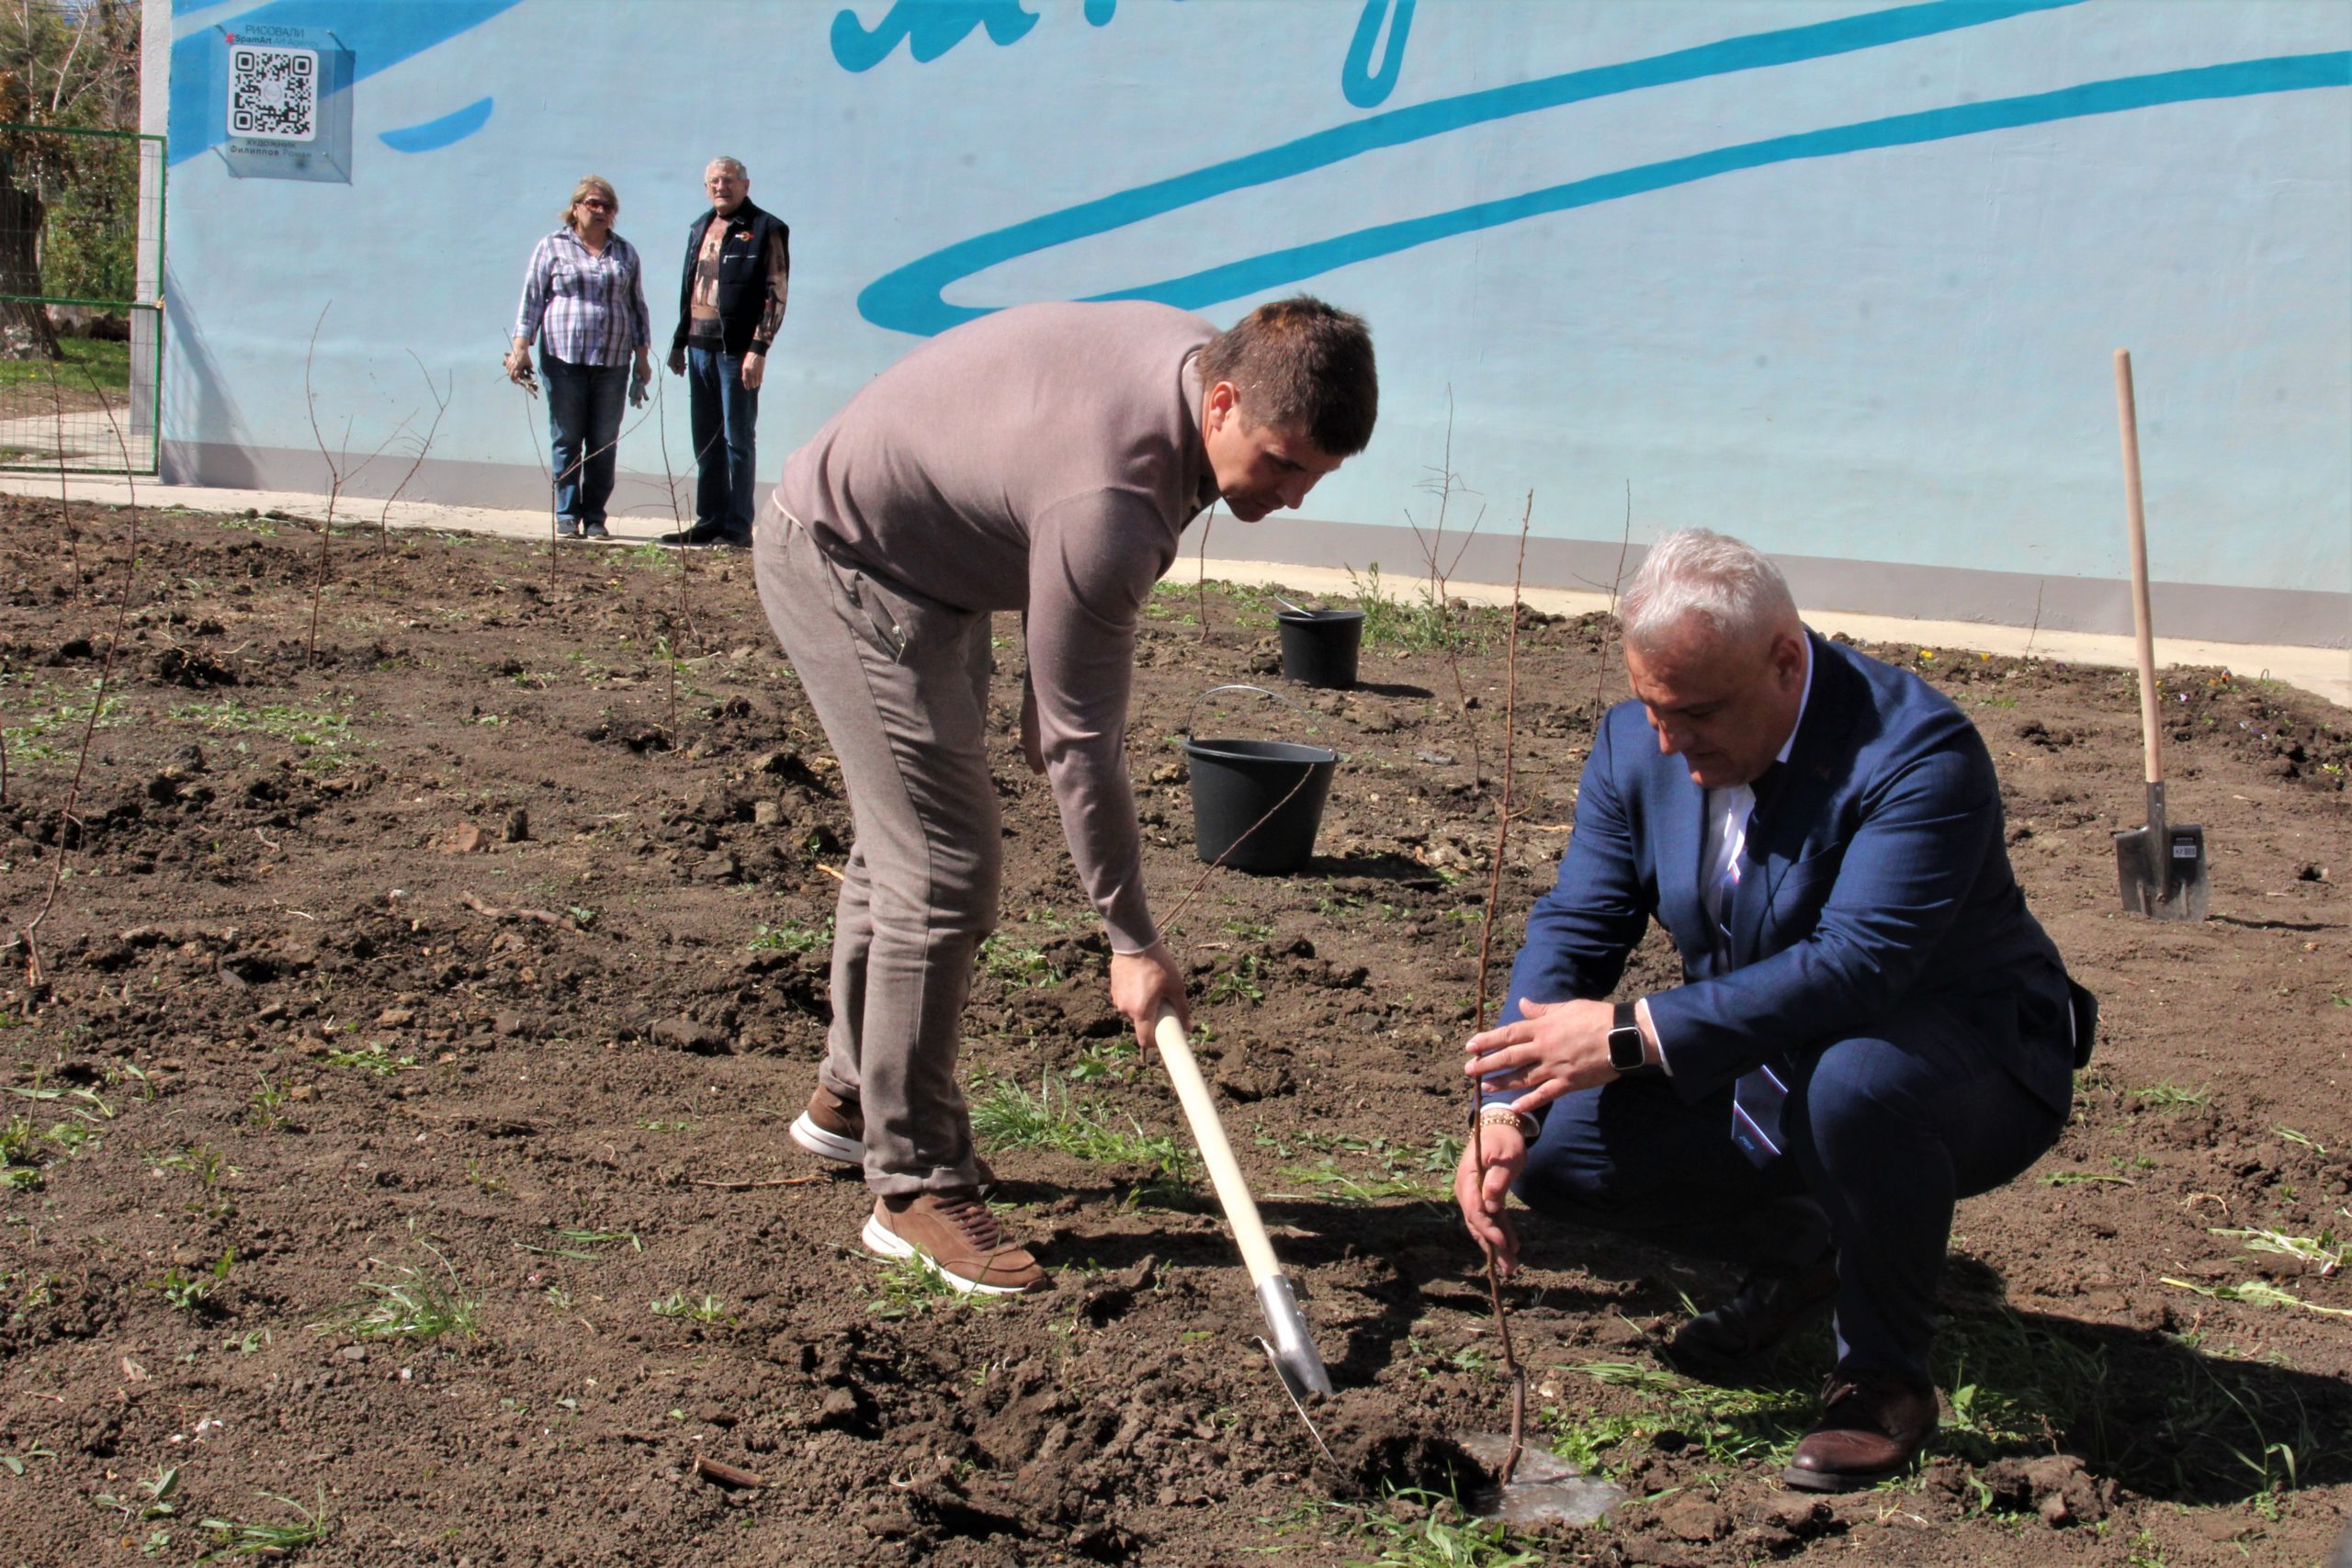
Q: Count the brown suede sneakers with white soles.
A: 2